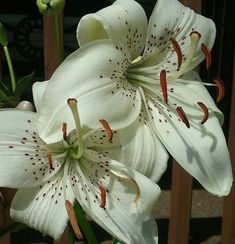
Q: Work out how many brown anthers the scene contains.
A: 11